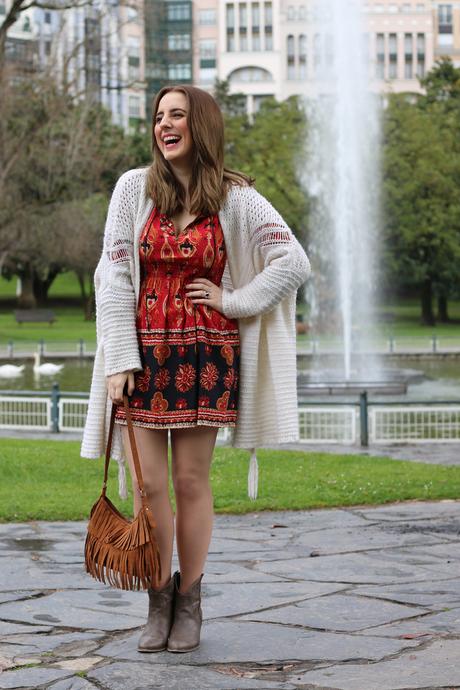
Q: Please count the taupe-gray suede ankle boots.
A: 2